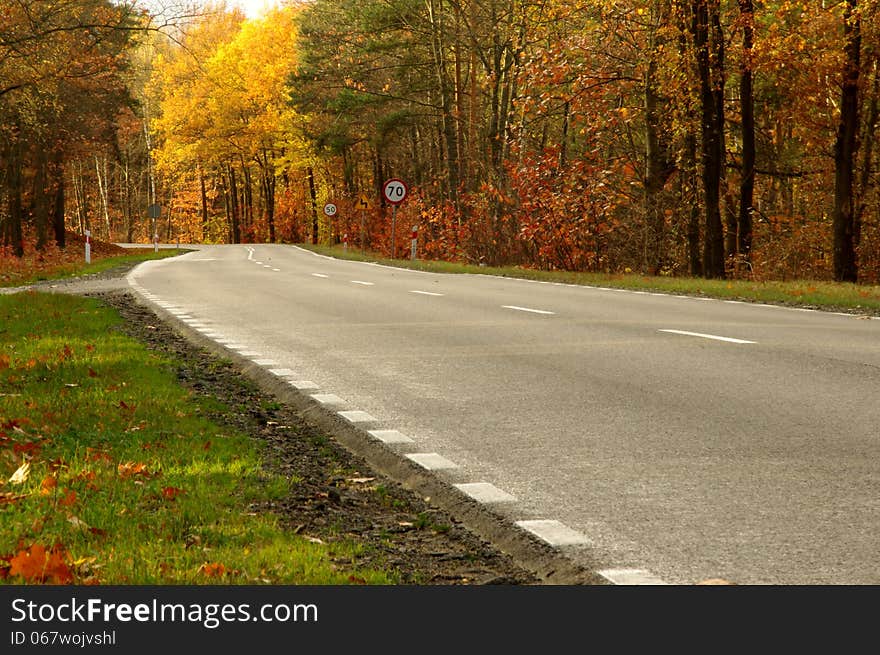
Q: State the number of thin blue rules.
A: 0